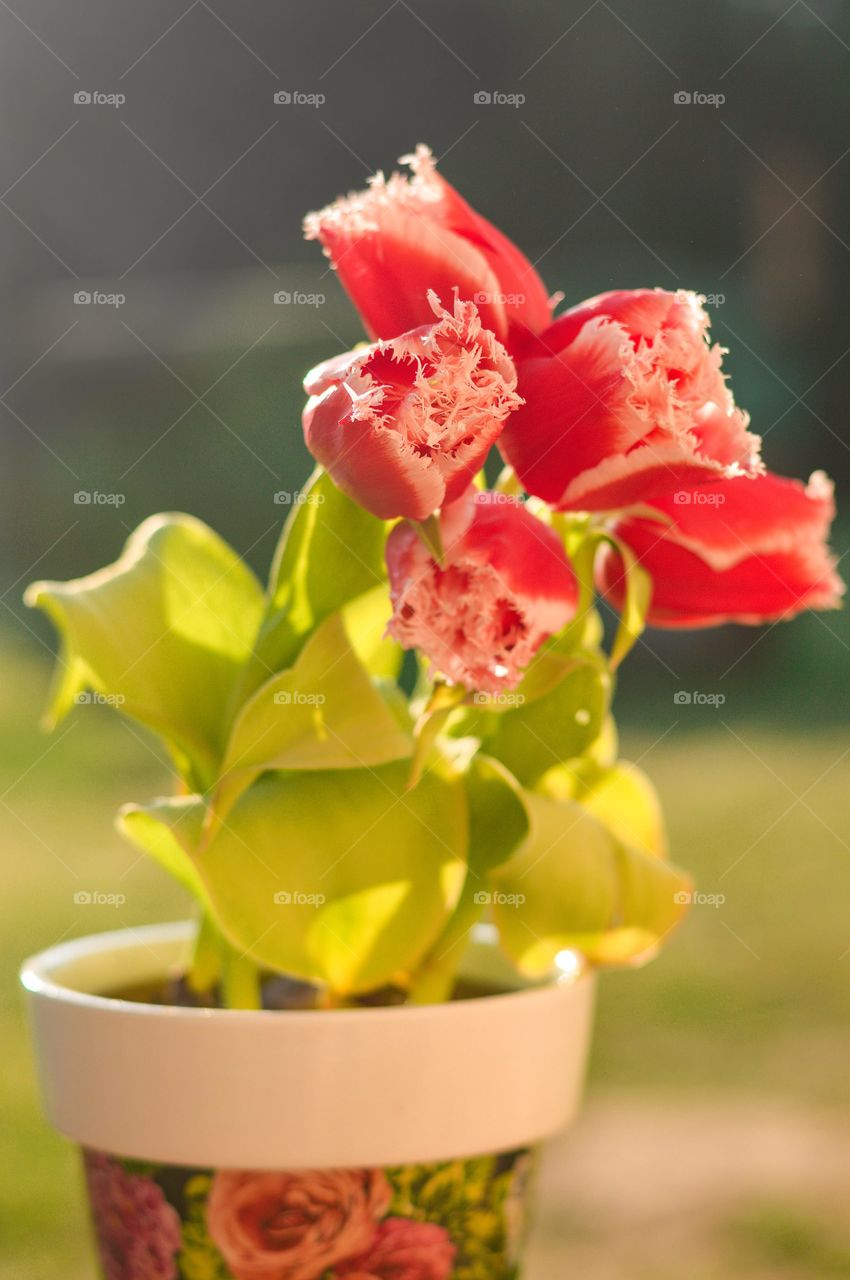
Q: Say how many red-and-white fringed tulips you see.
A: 5